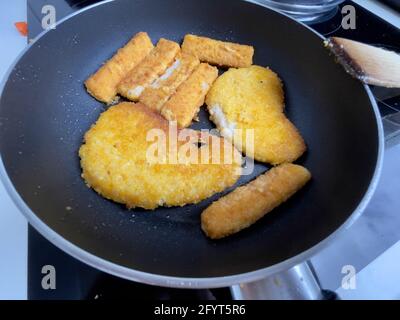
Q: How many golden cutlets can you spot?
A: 2